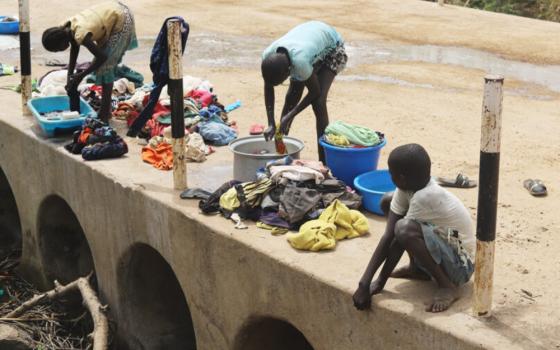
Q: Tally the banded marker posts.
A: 3